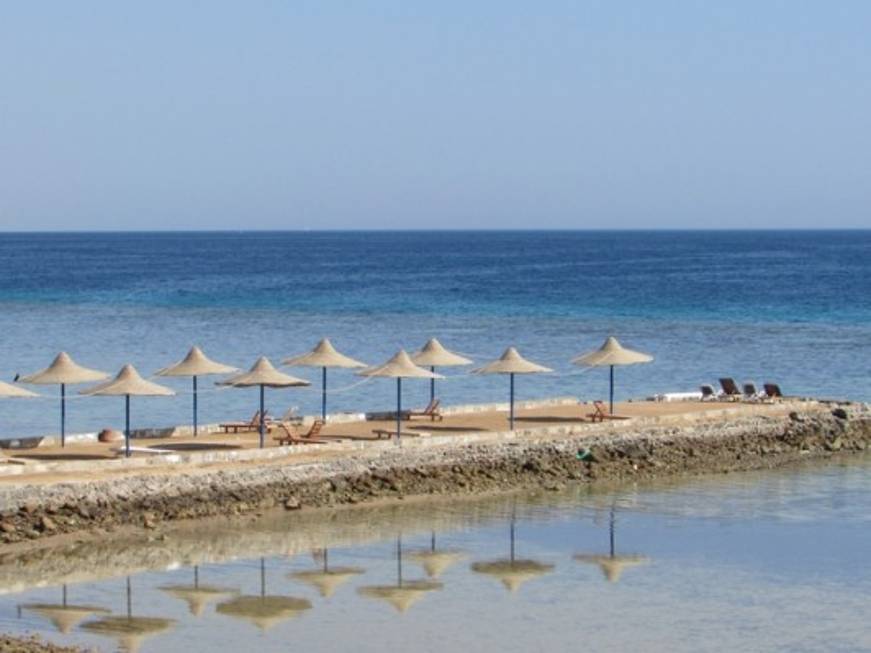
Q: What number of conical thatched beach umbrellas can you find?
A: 10